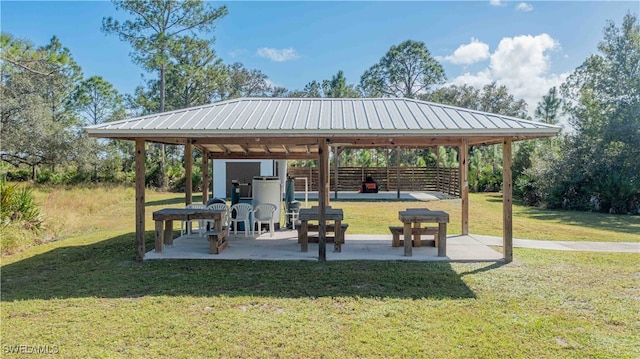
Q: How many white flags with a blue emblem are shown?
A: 0